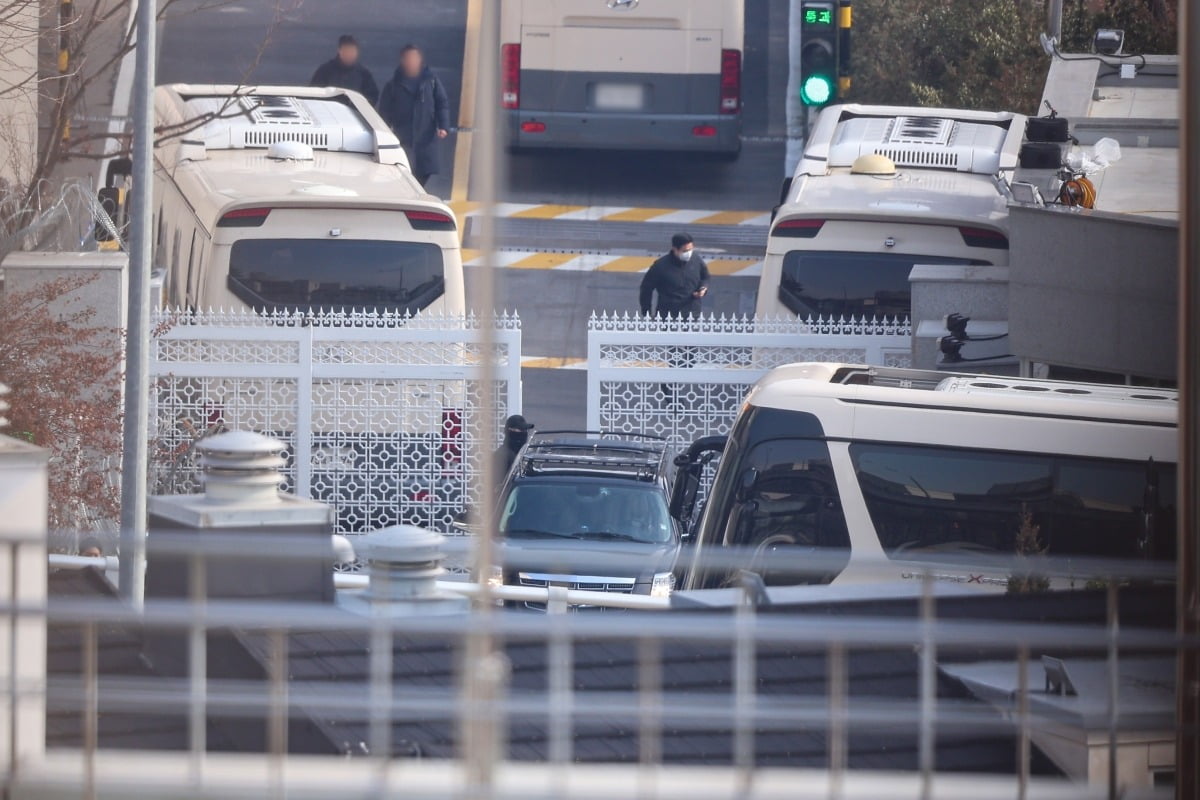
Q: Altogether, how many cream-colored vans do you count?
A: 4